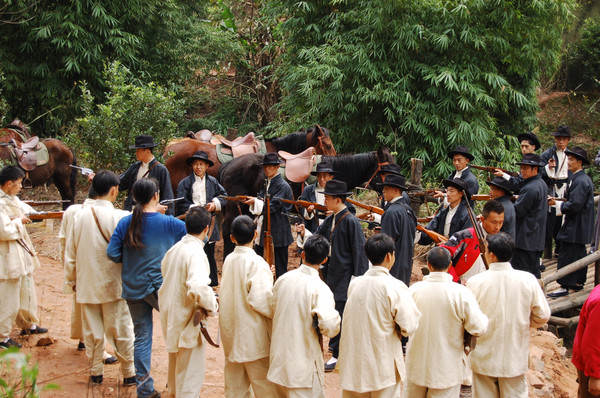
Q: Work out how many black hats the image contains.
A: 14